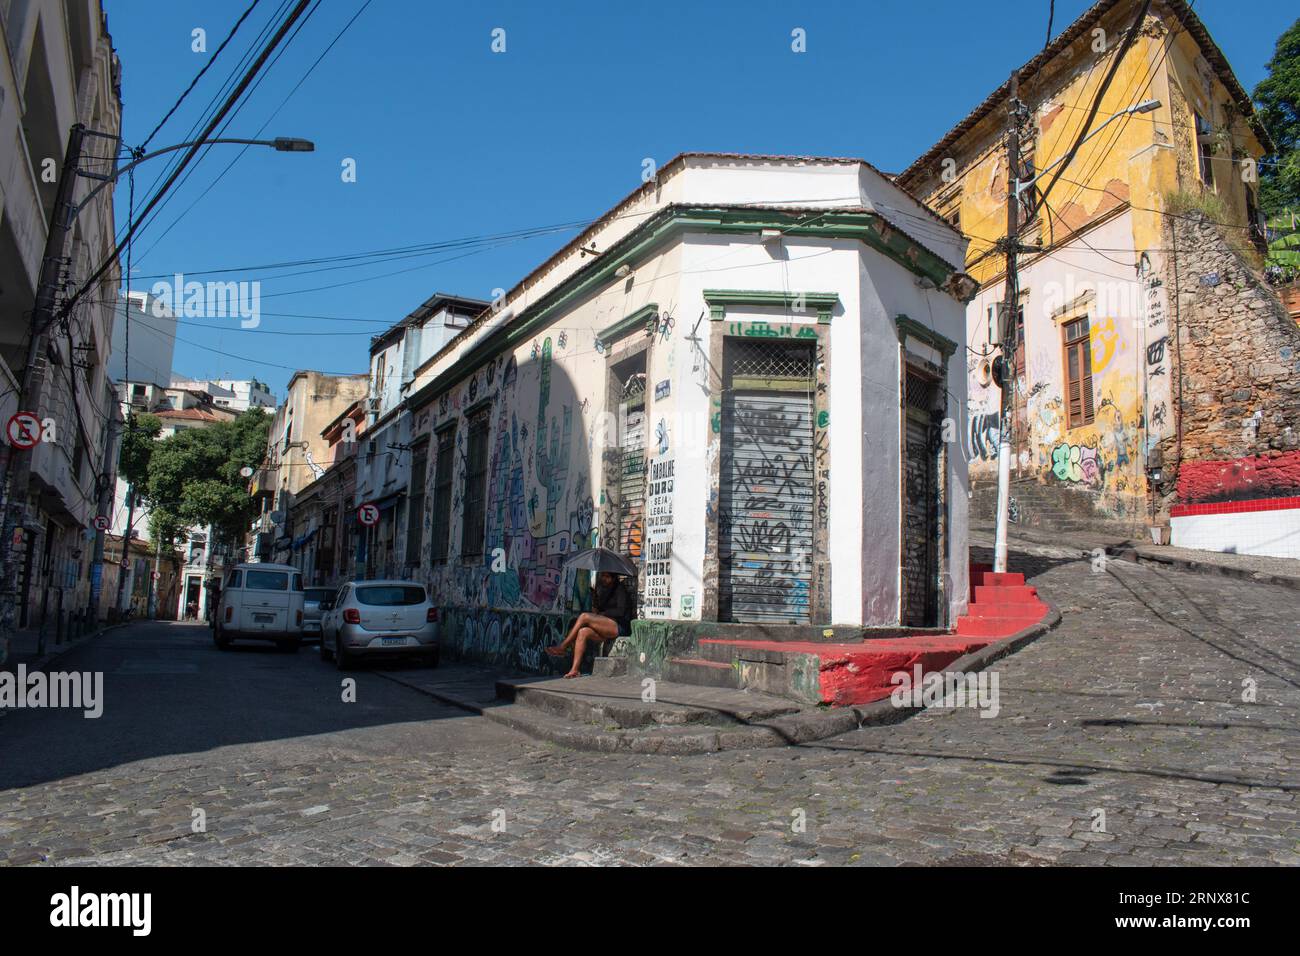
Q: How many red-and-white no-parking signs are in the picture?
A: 3